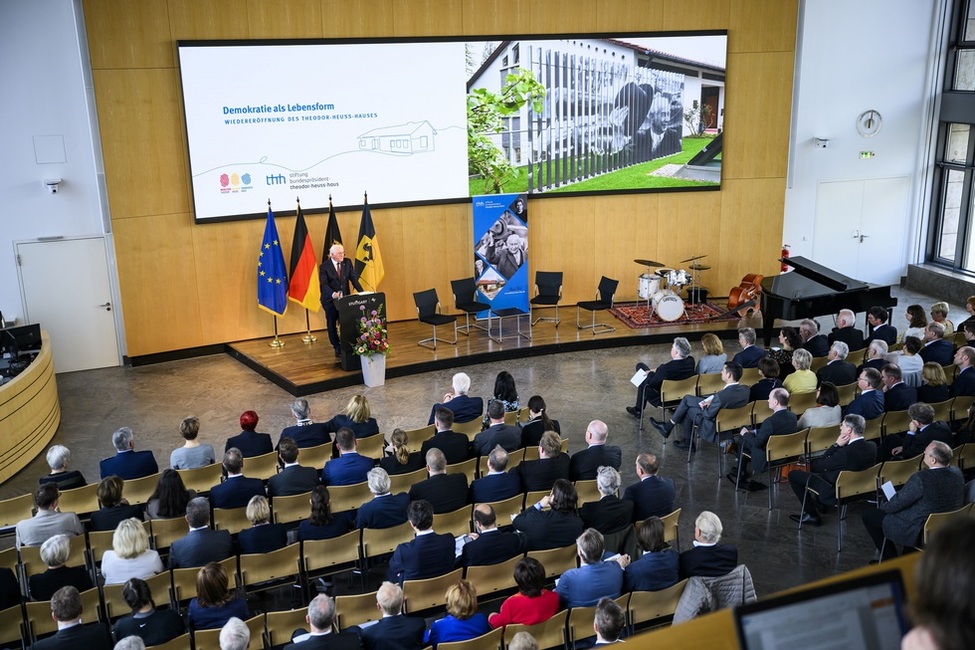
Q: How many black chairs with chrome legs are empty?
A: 4